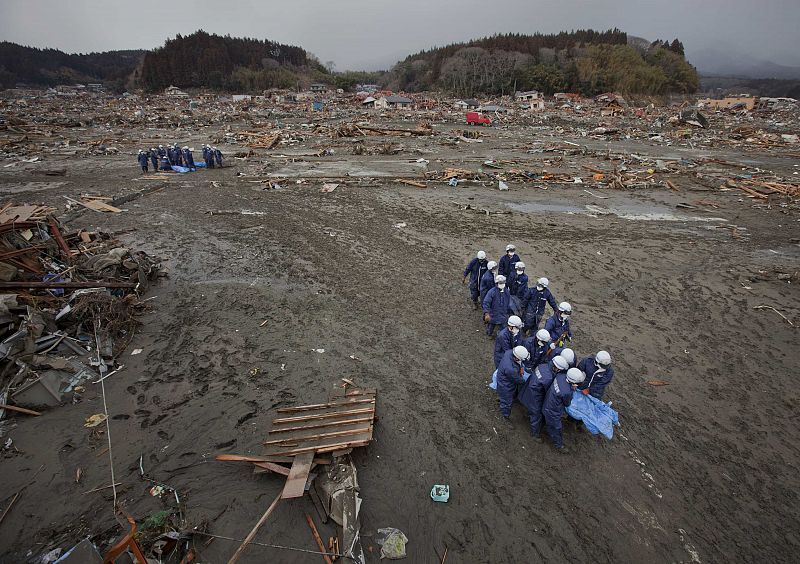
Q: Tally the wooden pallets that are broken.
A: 1